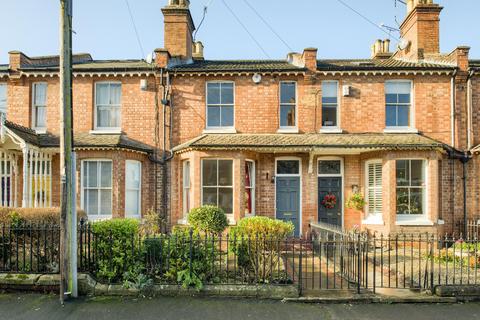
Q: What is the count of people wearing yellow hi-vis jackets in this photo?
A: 0